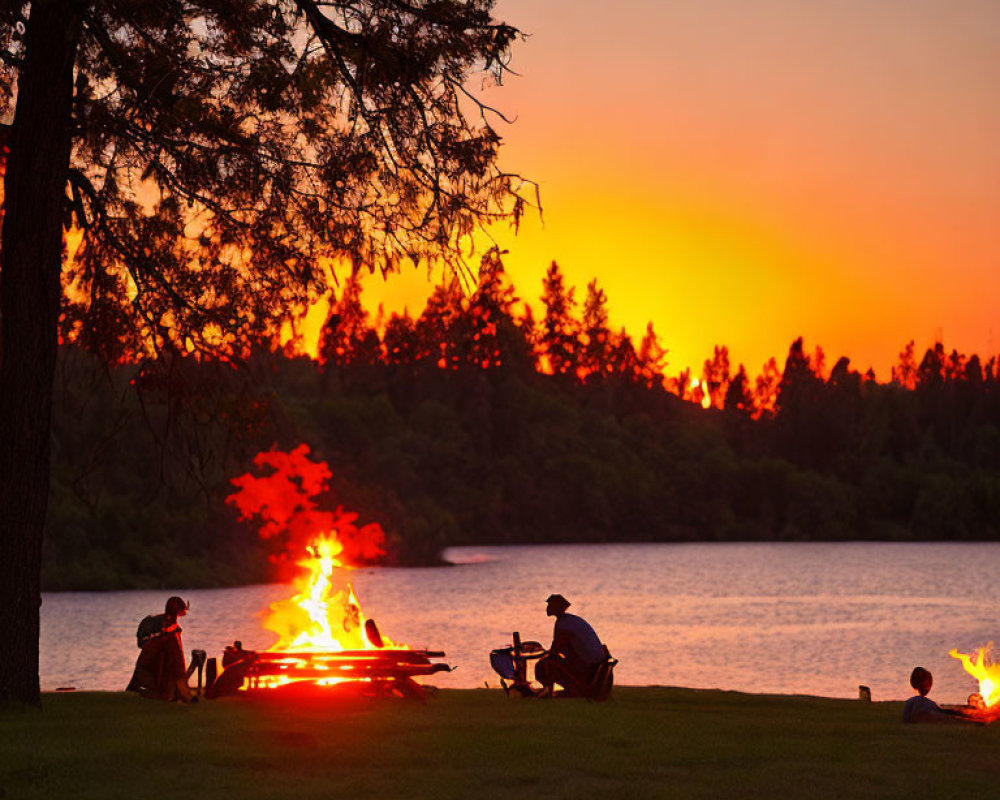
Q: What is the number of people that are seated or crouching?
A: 3